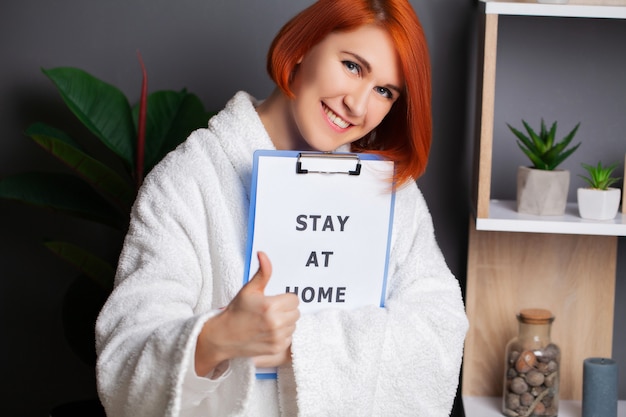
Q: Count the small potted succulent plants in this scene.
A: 2